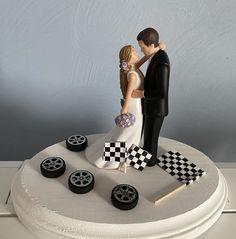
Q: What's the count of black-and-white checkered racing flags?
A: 3